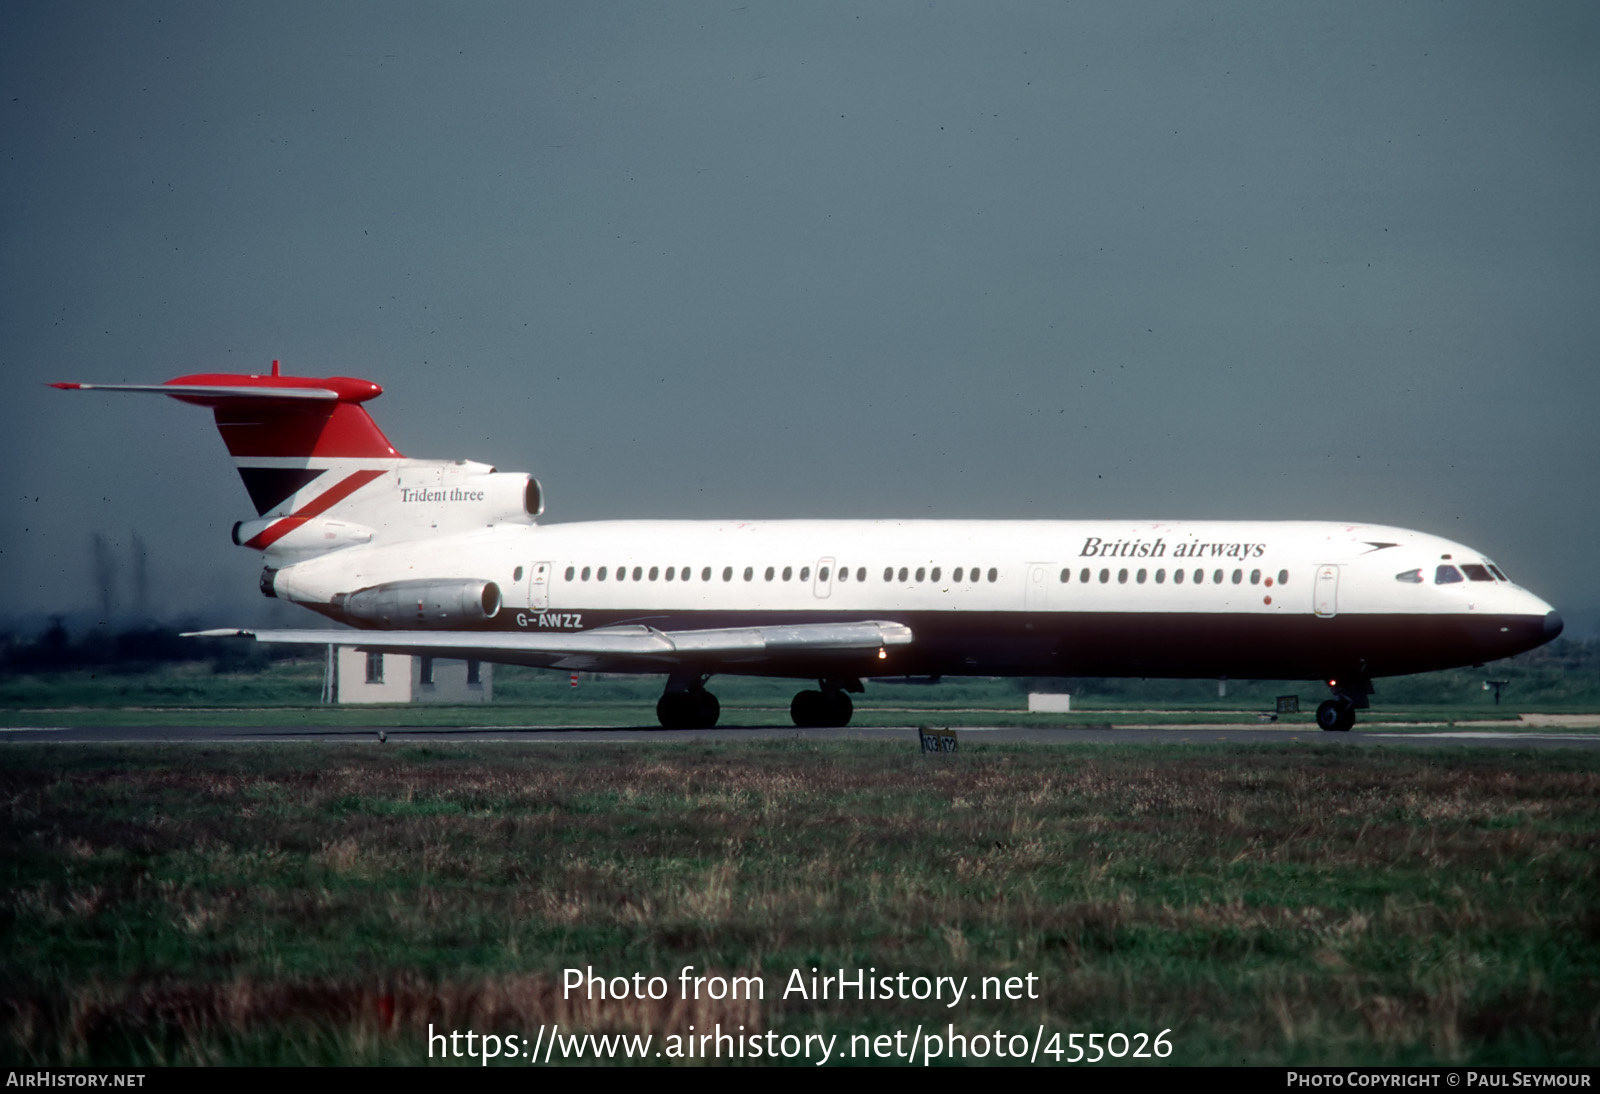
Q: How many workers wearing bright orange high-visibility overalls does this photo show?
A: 0